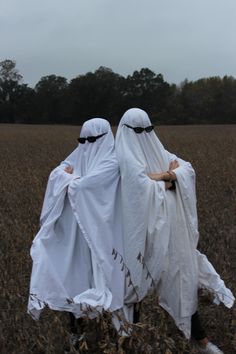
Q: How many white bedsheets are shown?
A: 2